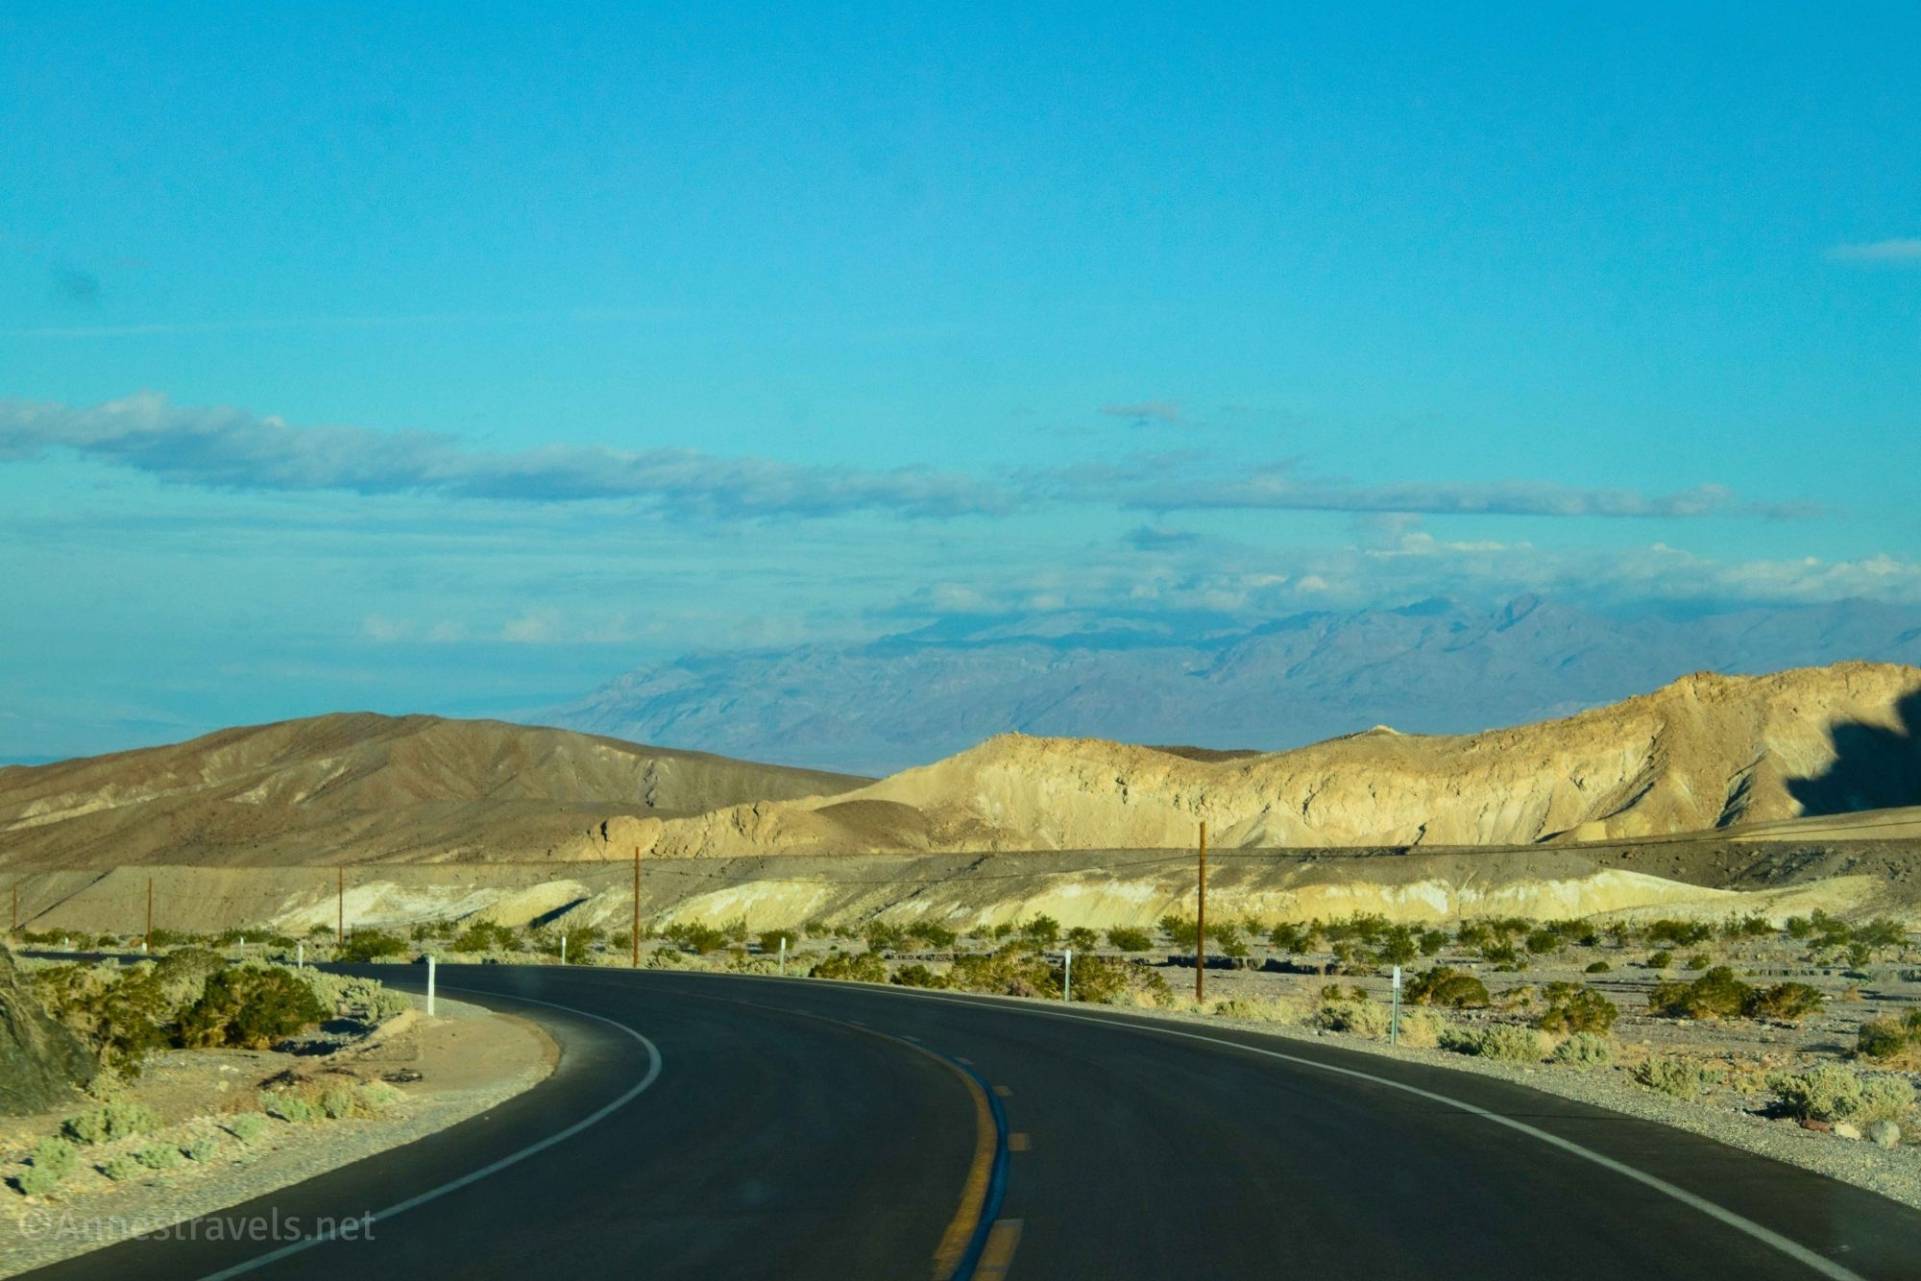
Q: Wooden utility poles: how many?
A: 5